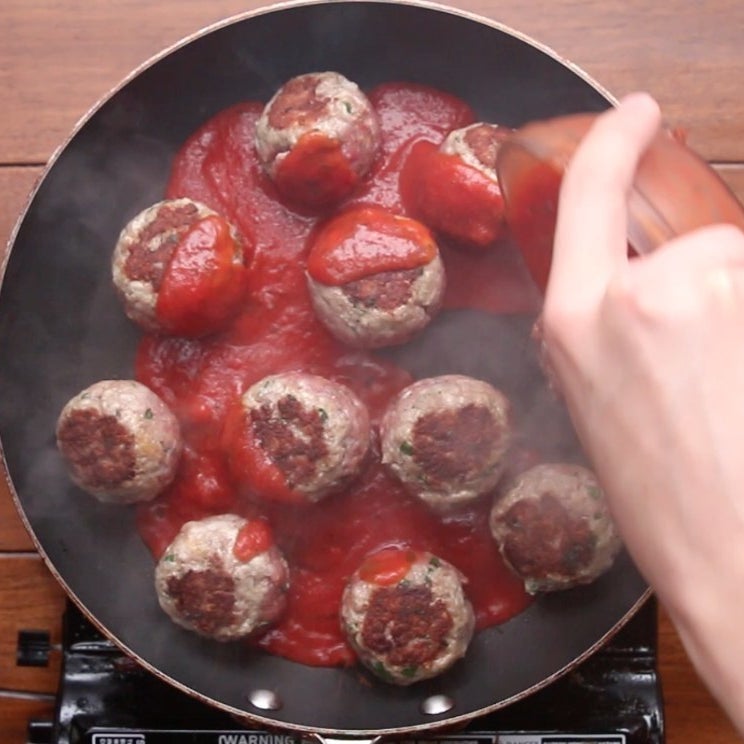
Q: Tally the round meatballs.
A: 10